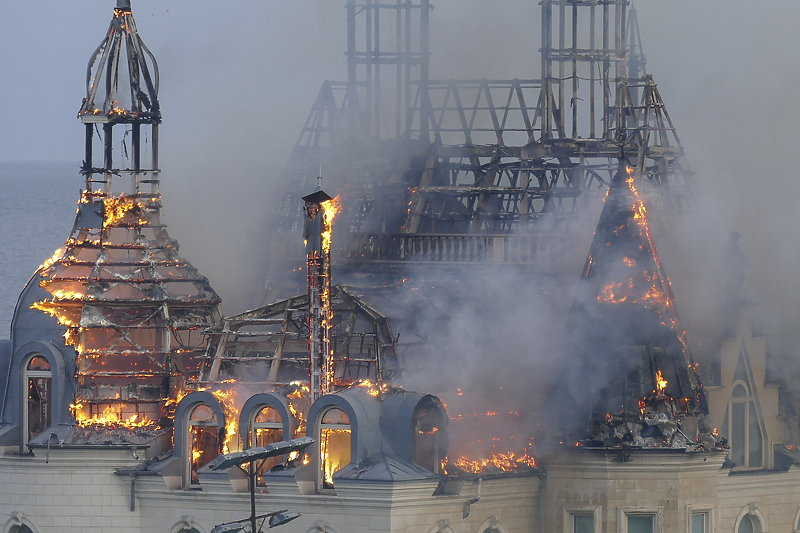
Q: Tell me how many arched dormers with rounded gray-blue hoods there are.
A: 5